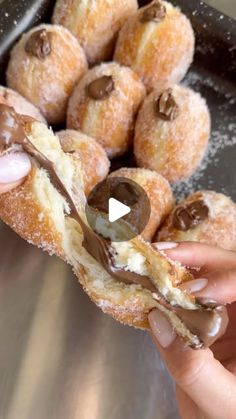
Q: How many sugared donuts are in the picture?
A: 10